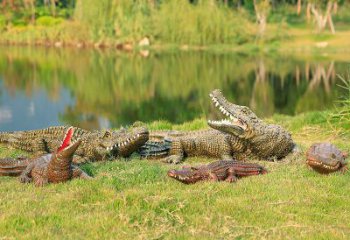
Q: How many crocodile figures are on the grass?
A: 5